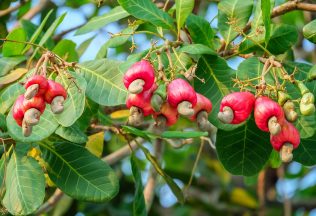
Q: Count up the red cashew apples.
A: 12